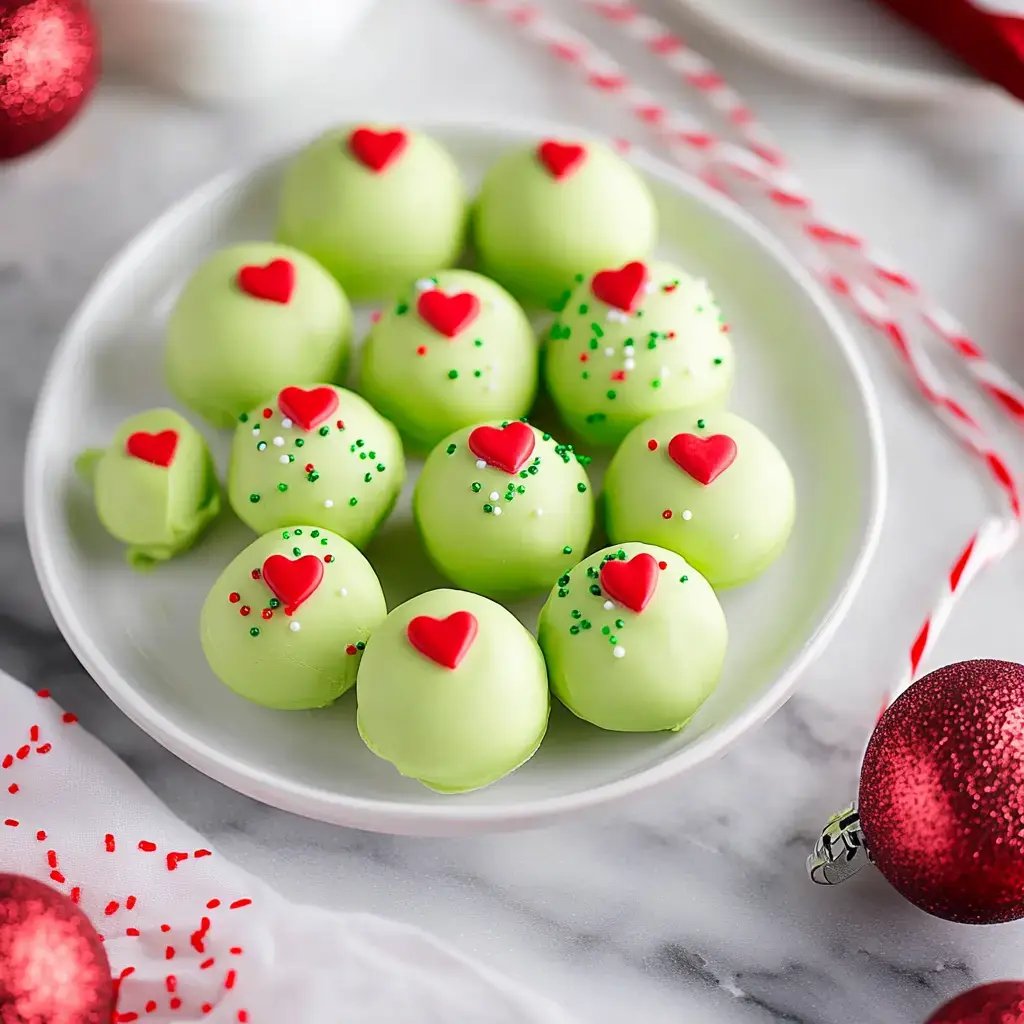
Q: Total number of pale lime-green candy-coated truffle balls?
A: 12